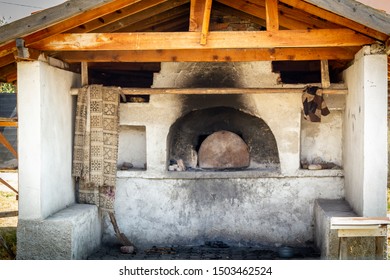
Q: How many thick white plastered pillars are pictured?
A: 2